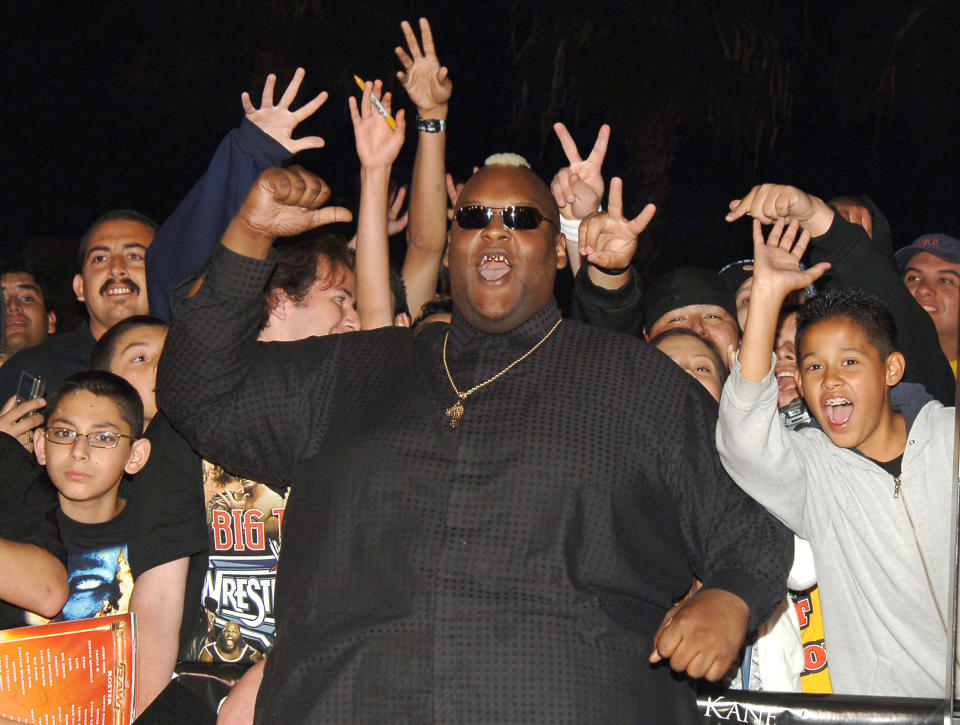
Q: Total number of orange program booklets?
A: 1